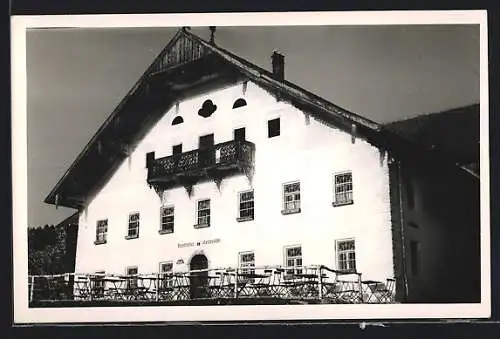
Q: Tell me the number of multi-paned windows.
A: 13